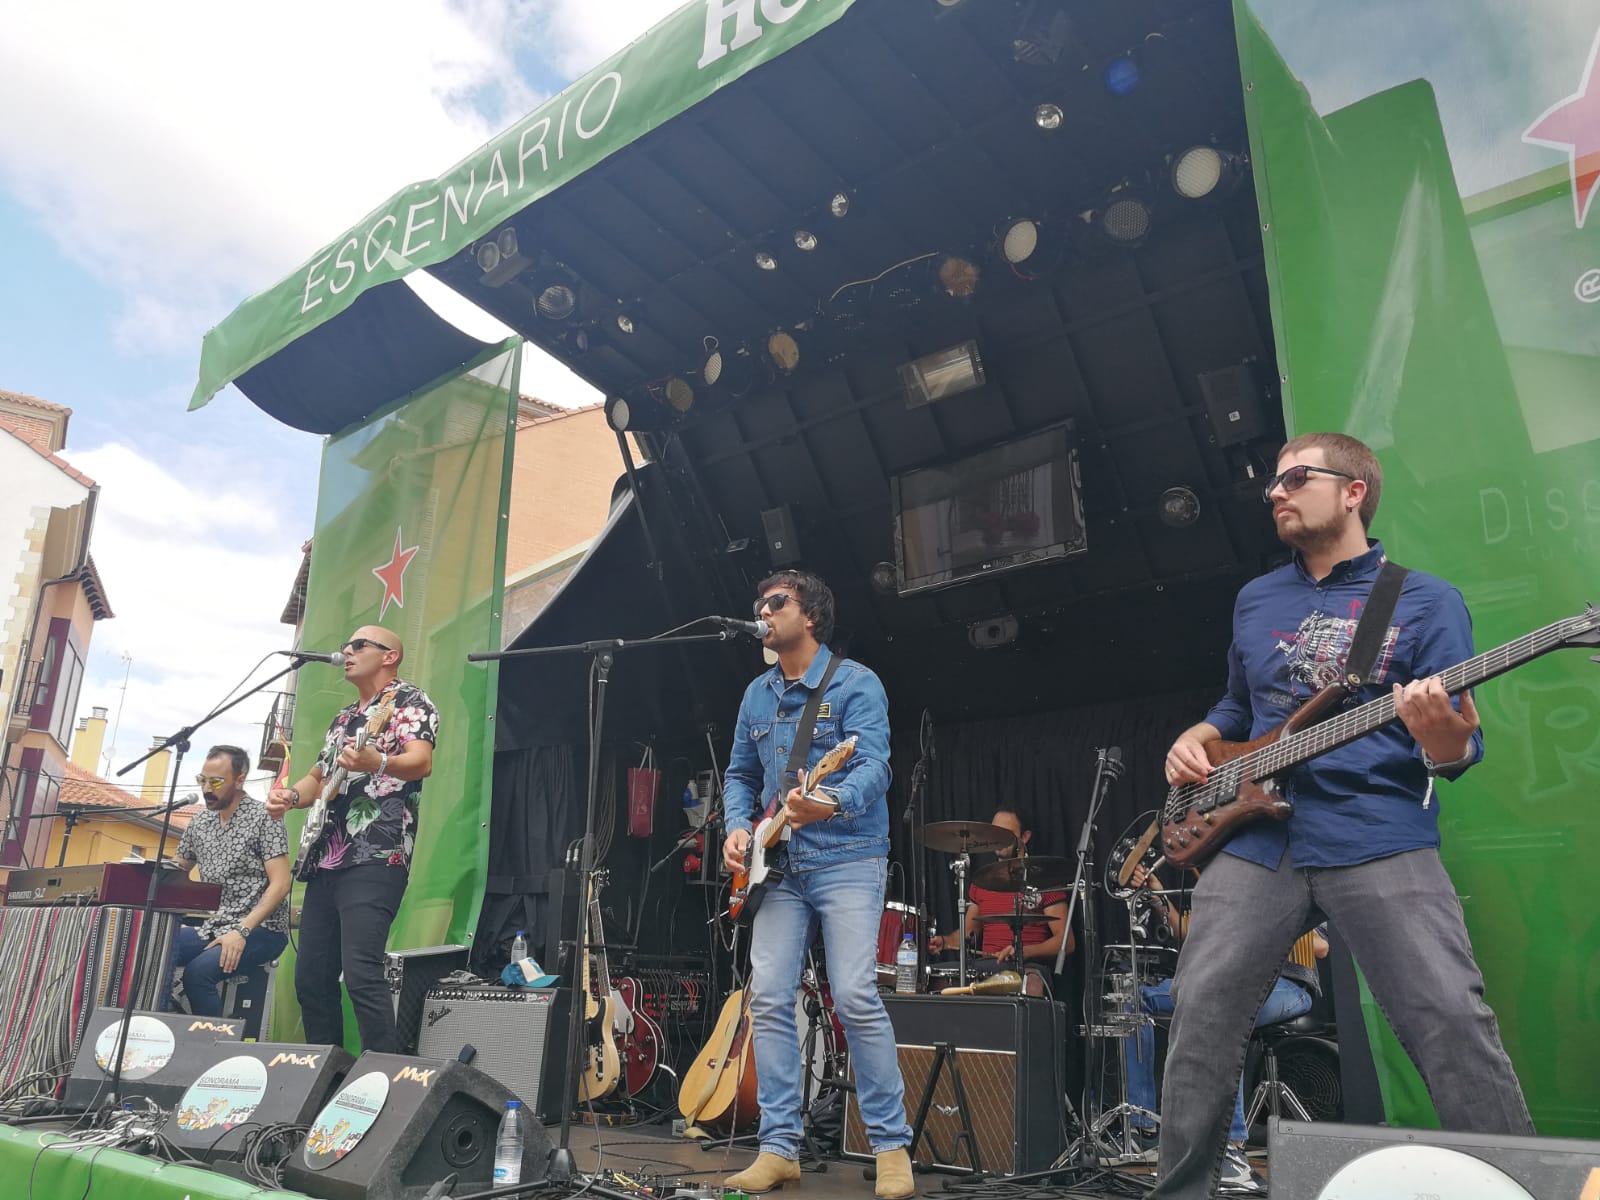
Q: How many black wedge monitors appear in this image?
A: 4